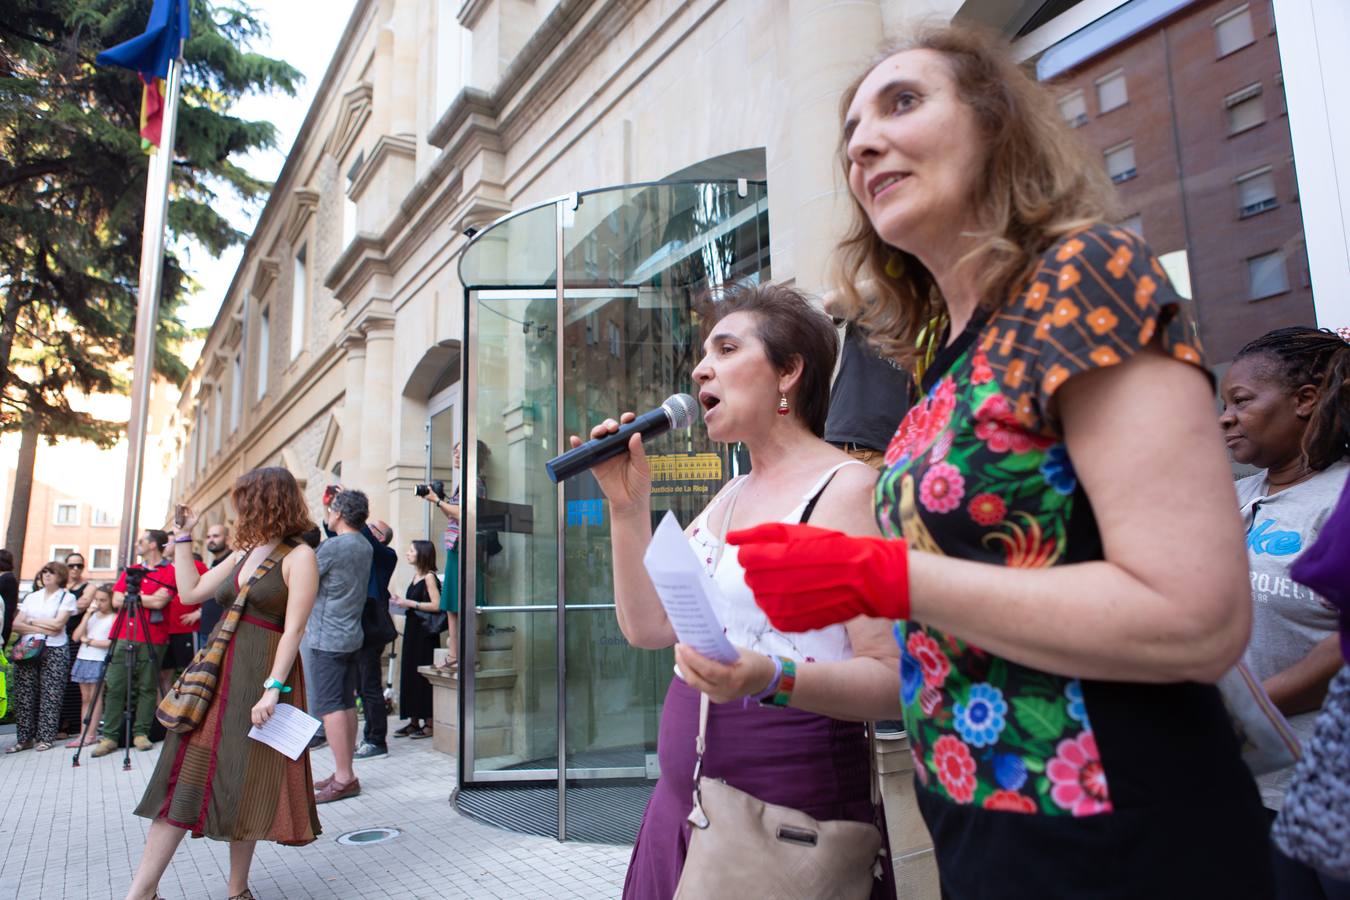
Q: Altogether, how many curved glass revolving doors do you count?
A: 1